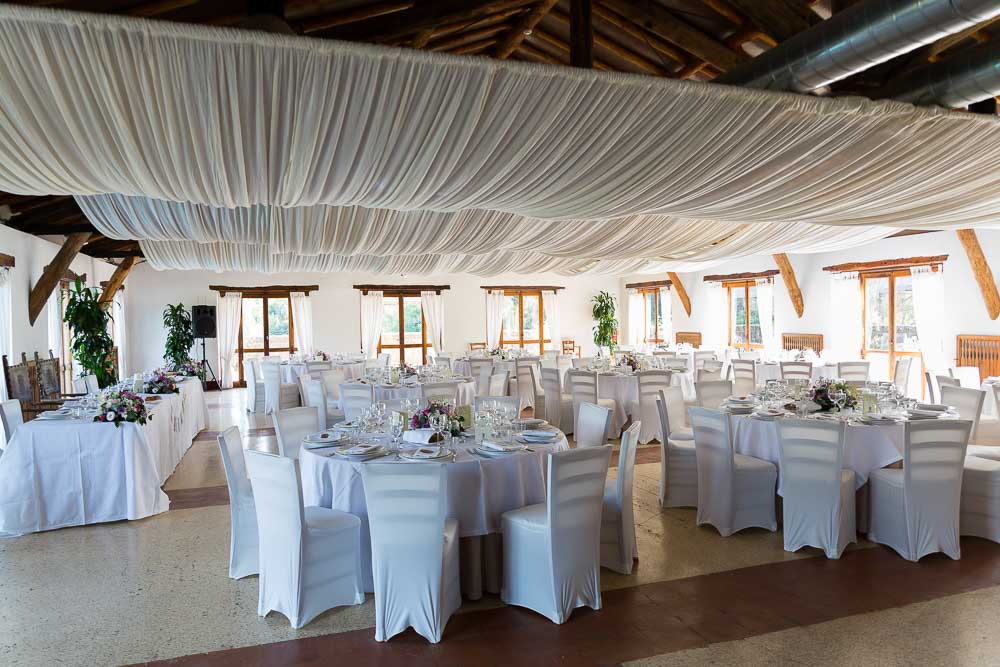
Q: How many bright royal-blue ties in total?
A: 0